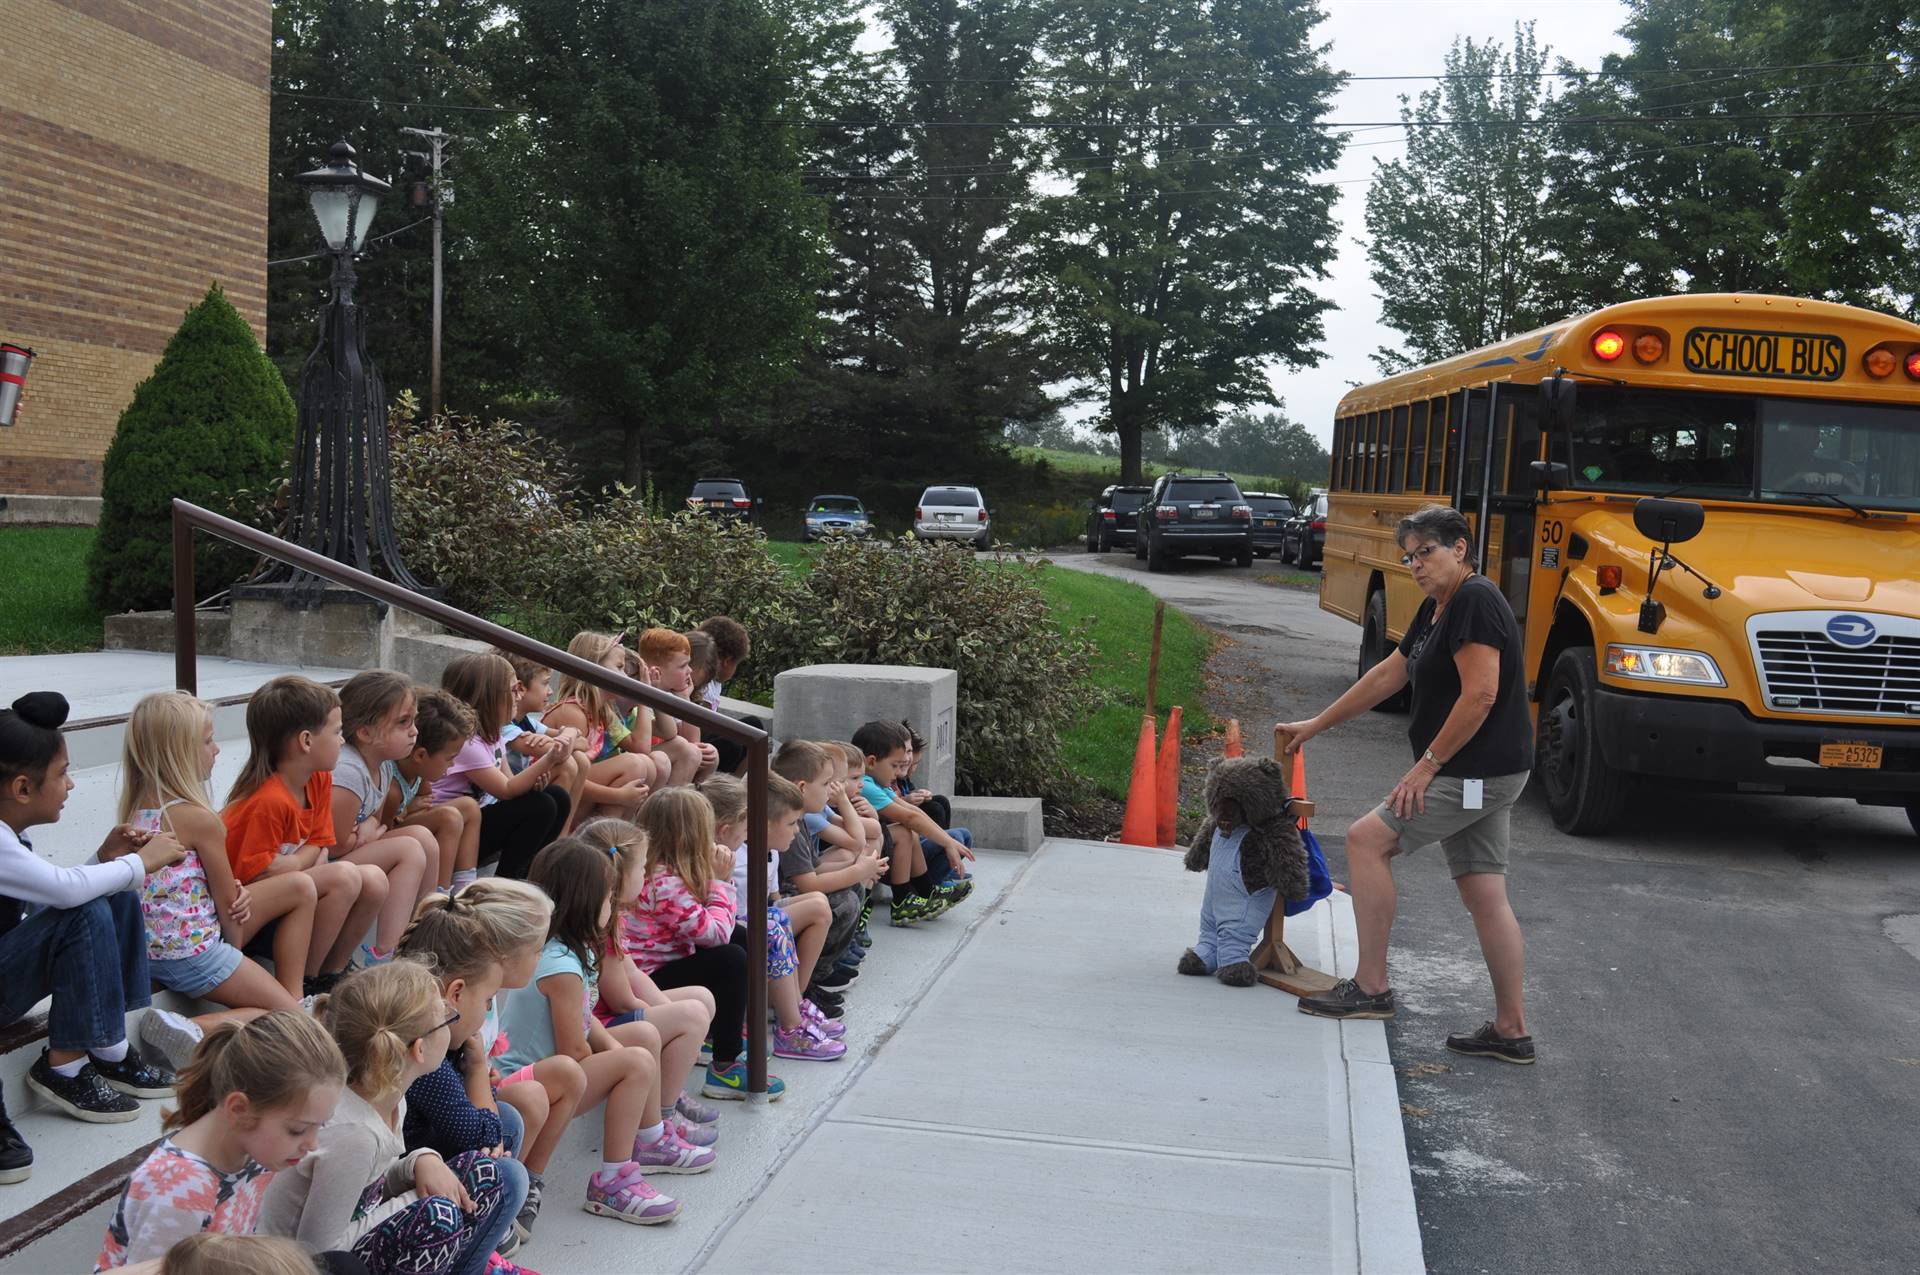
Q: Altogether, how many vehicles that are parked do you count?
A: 7